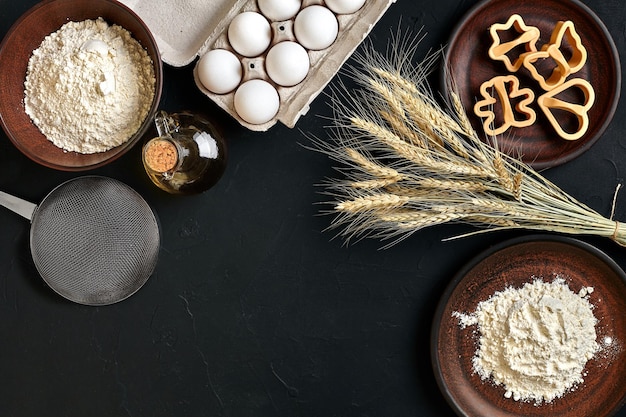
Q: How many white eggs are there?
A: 7